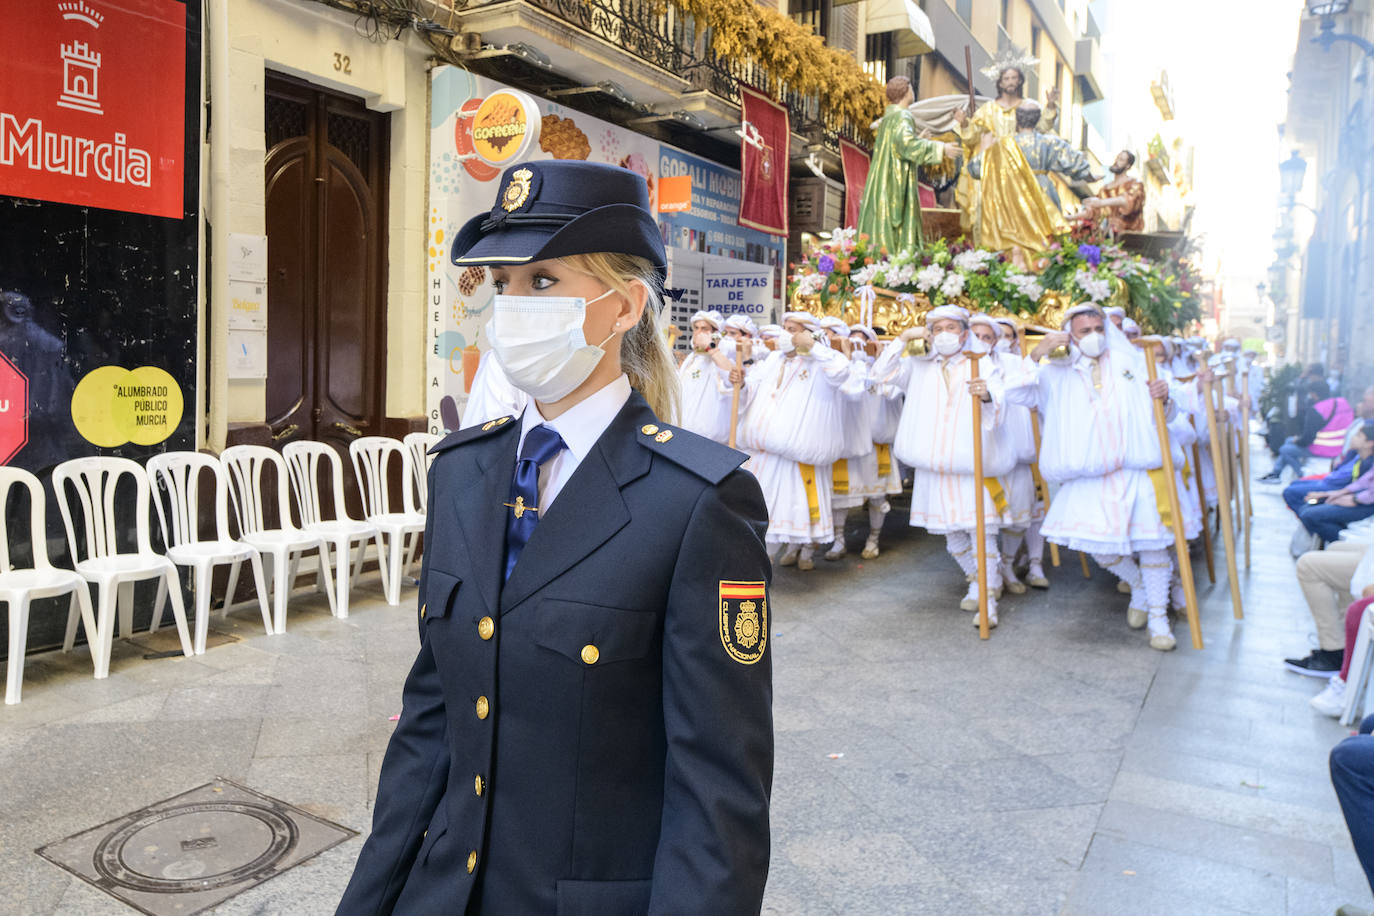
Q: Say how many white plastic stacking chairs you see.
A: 7